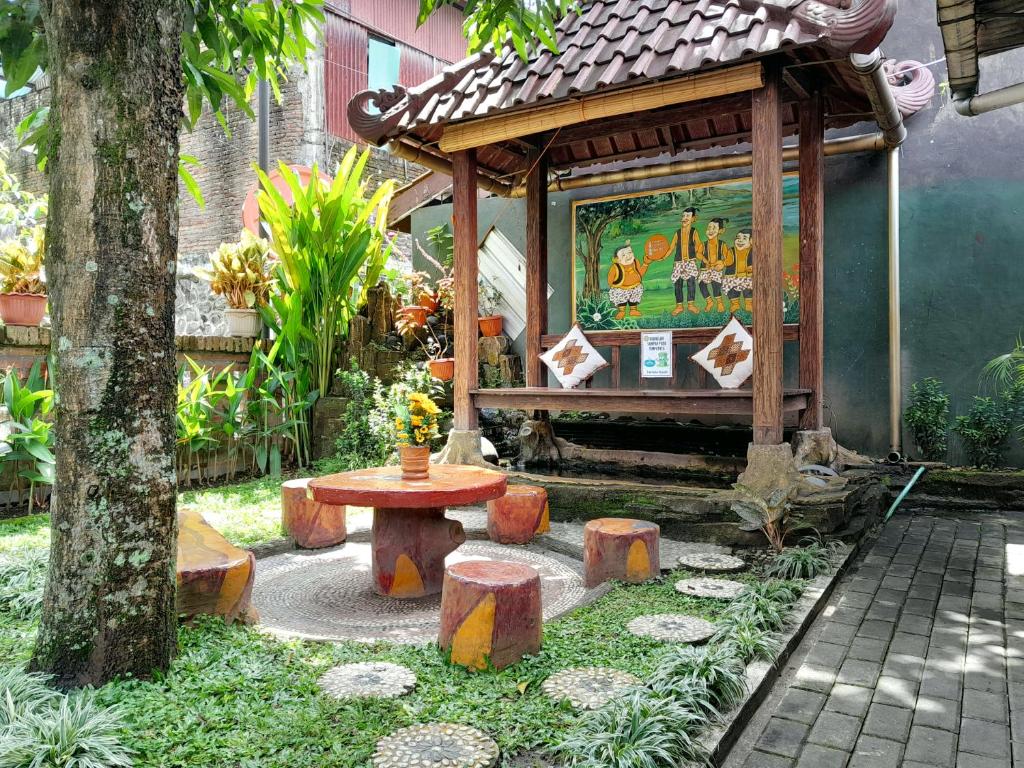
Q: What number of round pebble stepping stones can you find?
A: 6